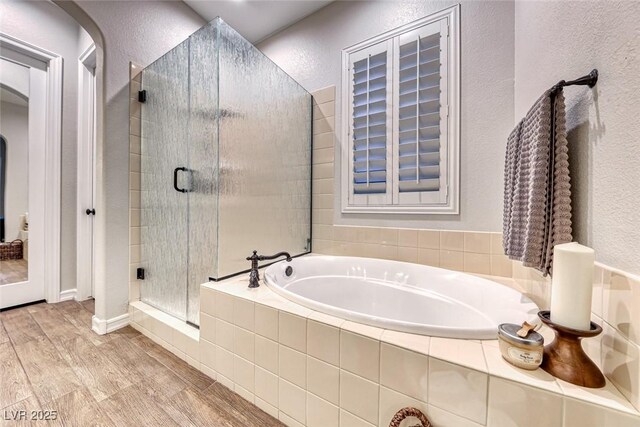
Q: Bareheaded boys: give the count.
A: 0